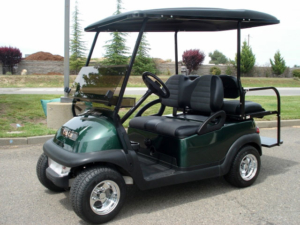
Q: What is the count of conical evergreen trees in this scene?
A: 5